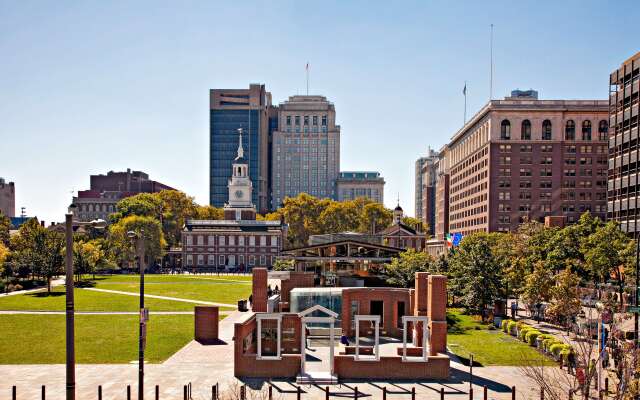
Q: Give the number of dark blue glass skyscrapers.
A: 1